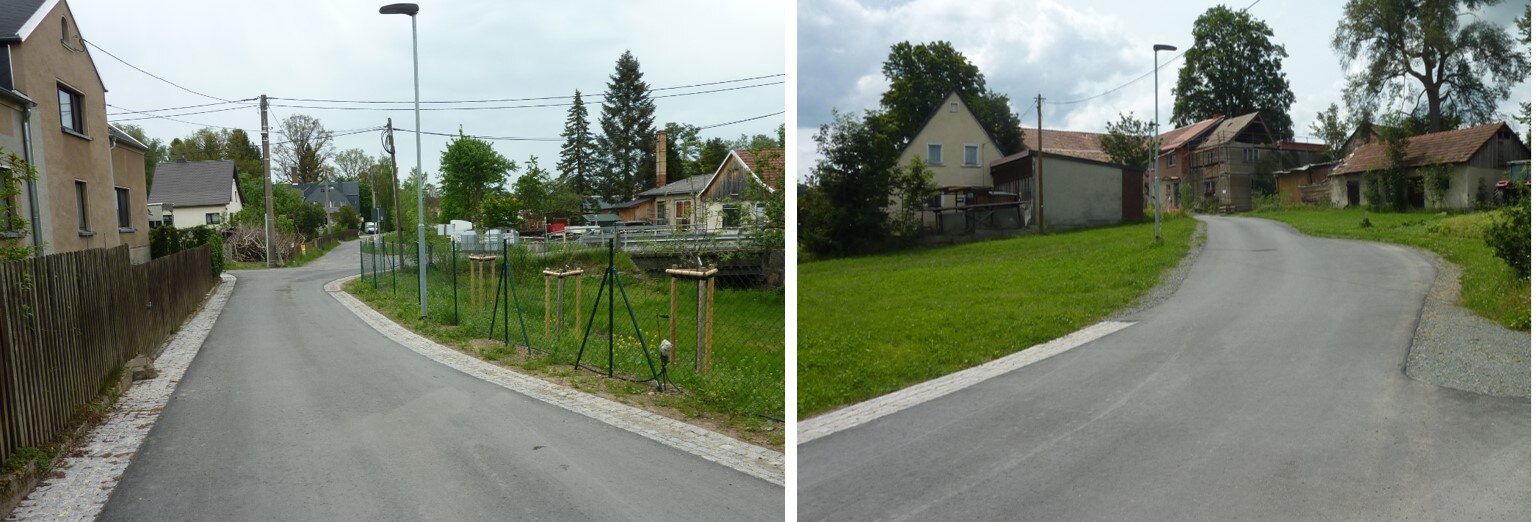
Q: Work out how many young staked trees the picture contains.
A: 3